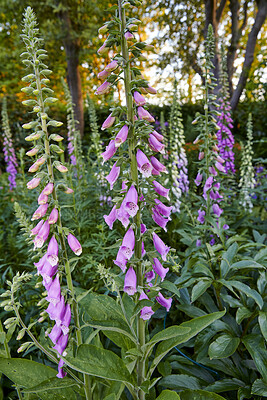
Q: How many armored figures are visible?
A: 0